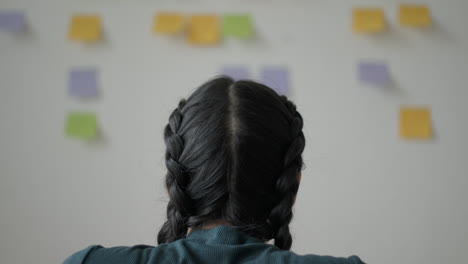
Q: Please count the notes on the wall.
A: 13